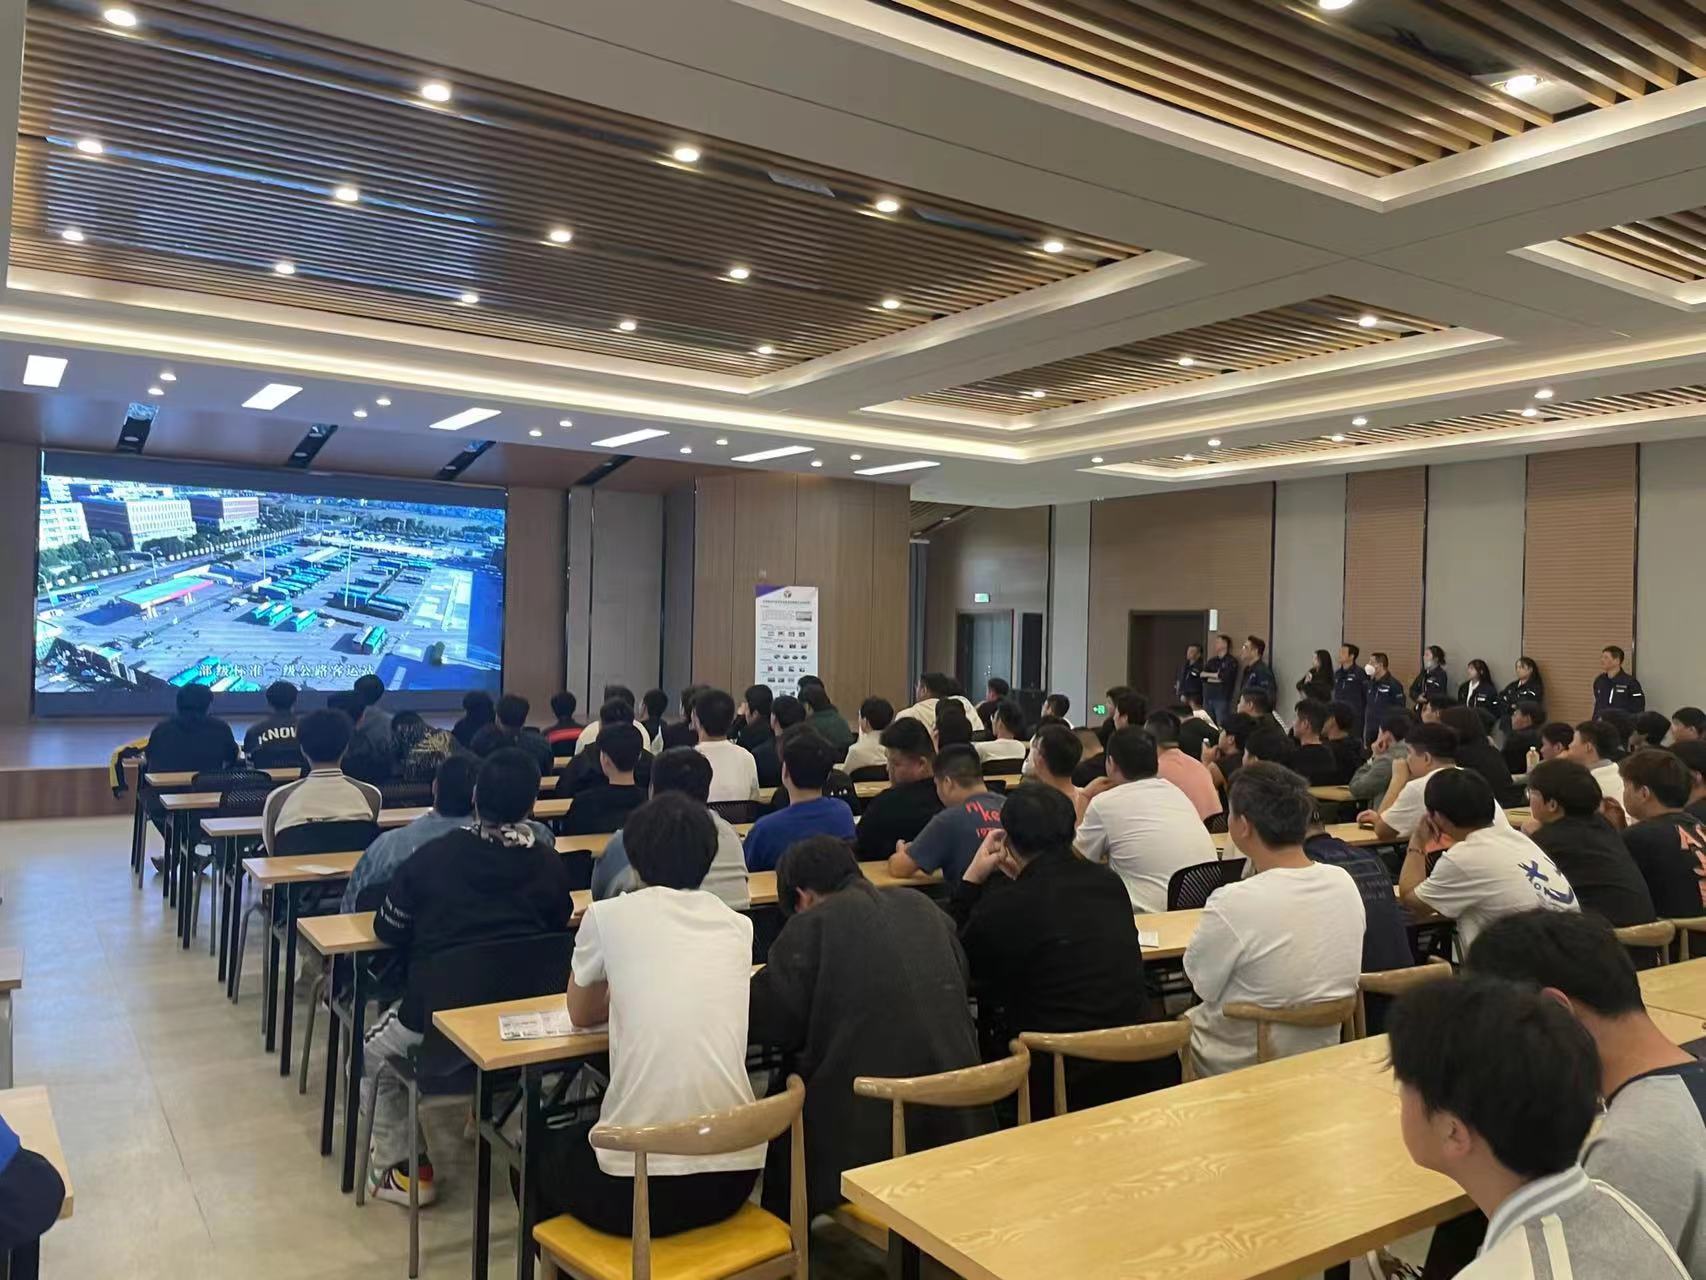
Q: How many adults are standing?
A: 10